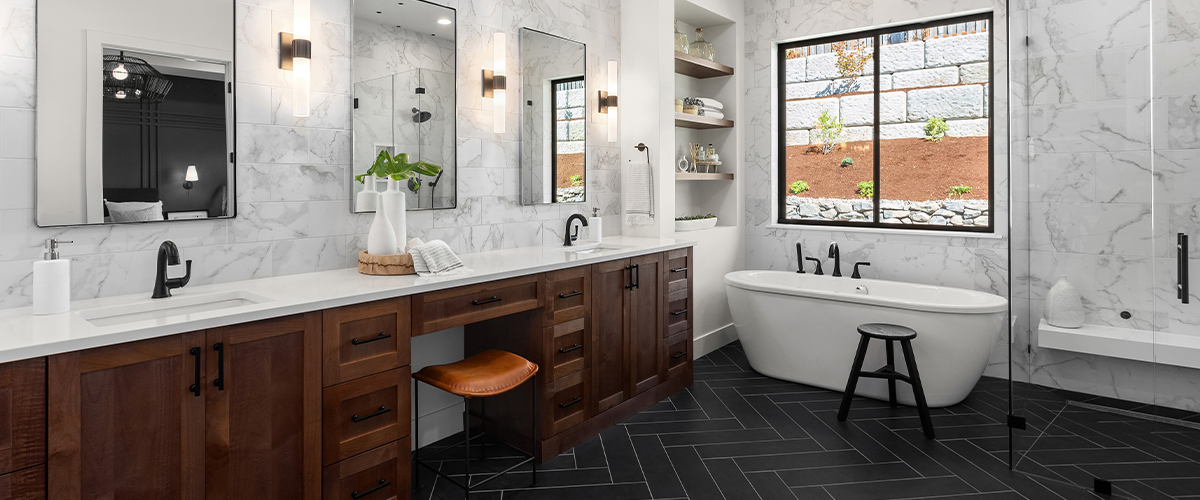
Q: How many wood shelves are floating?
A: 3